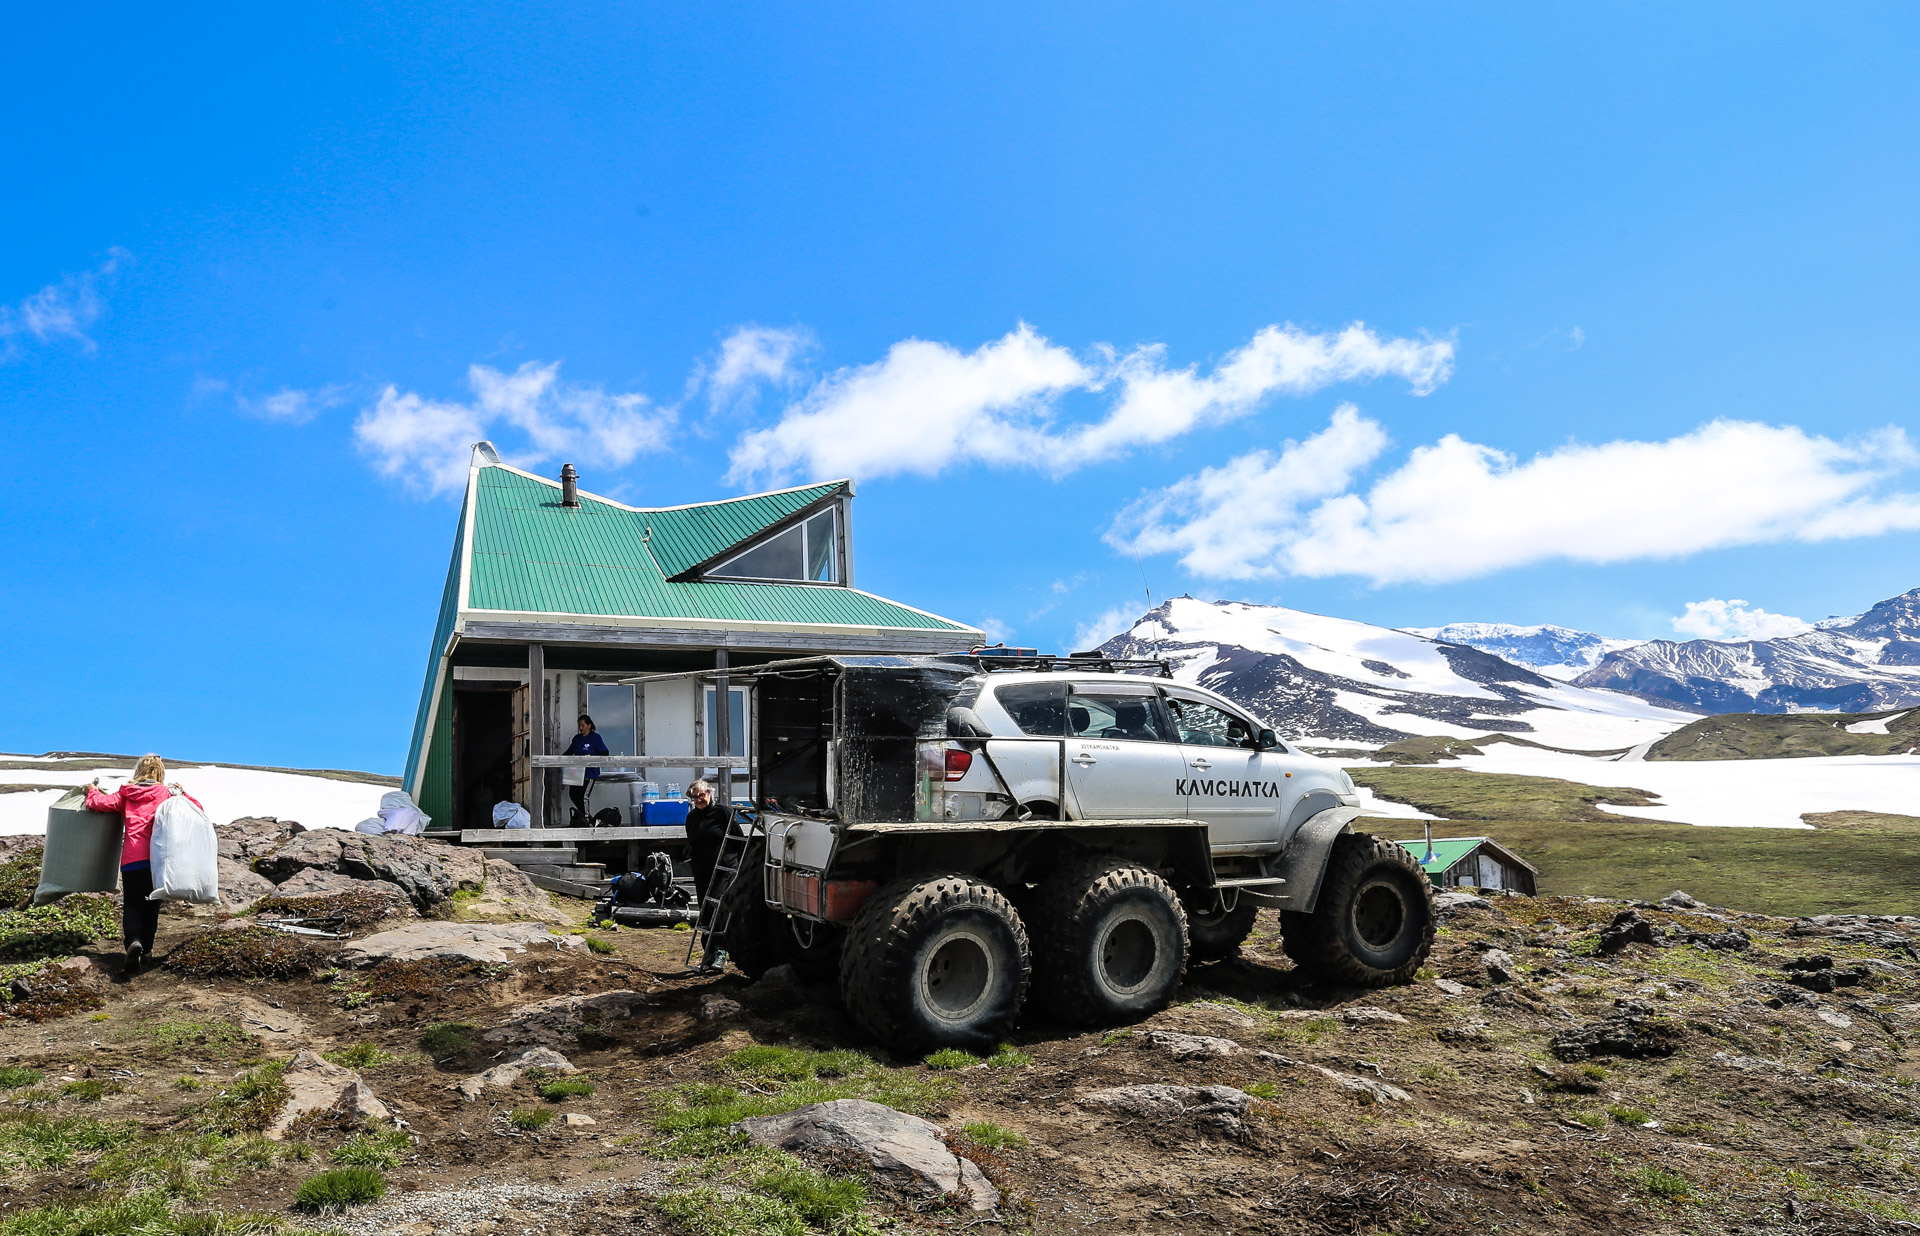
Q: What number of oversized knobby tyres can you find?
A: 5